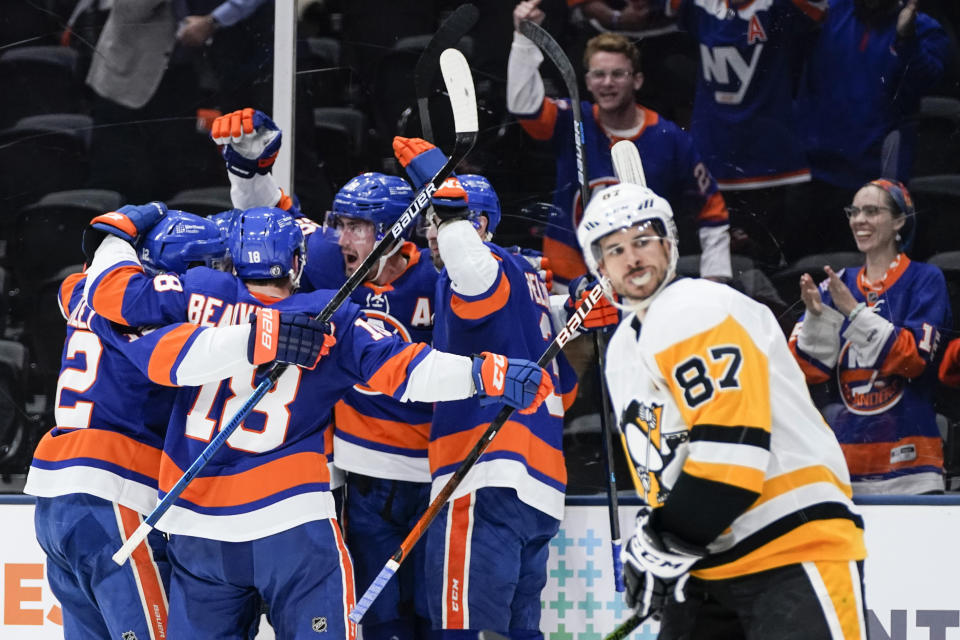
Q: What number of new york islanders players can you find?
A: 5